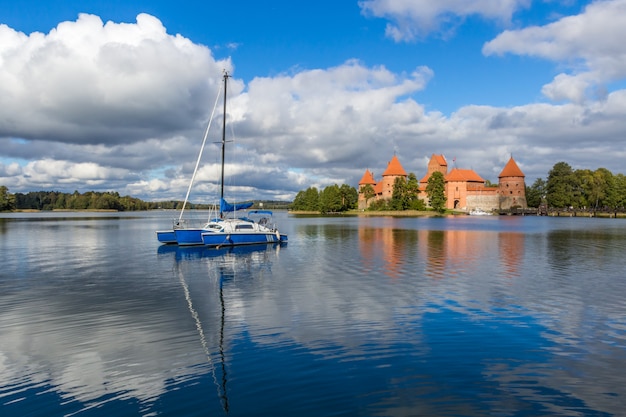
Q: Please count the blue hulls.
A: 3